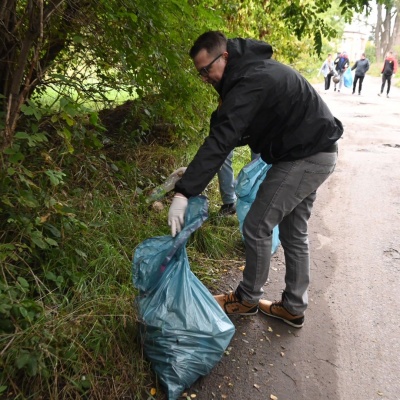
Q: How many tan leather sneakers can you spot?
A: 2